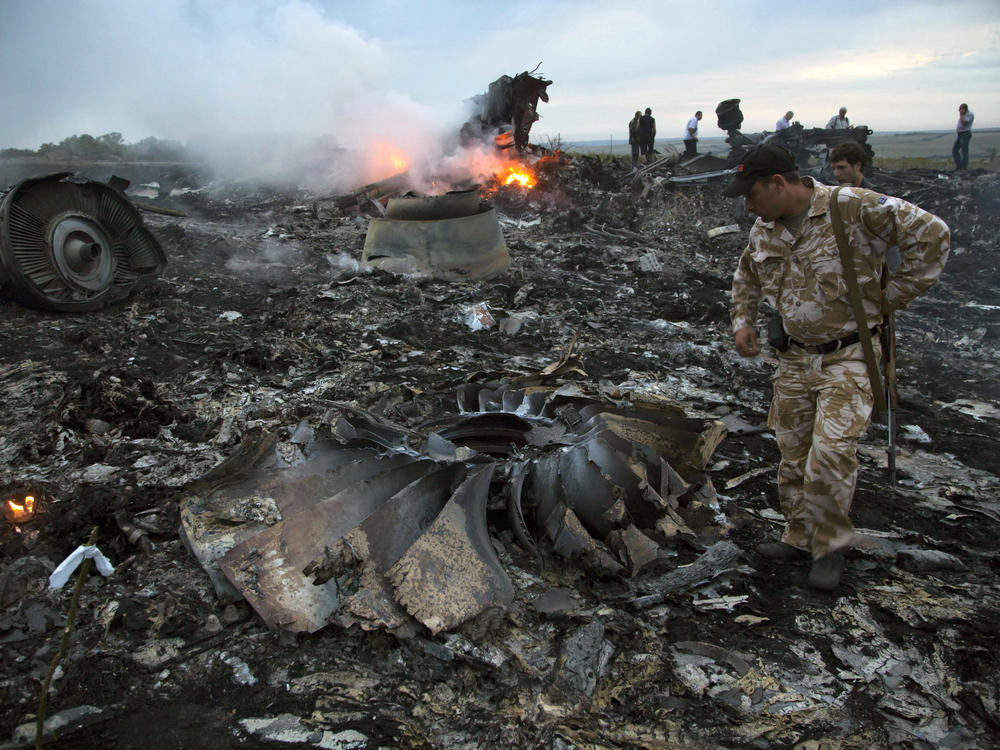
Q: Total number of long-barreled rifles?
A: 1